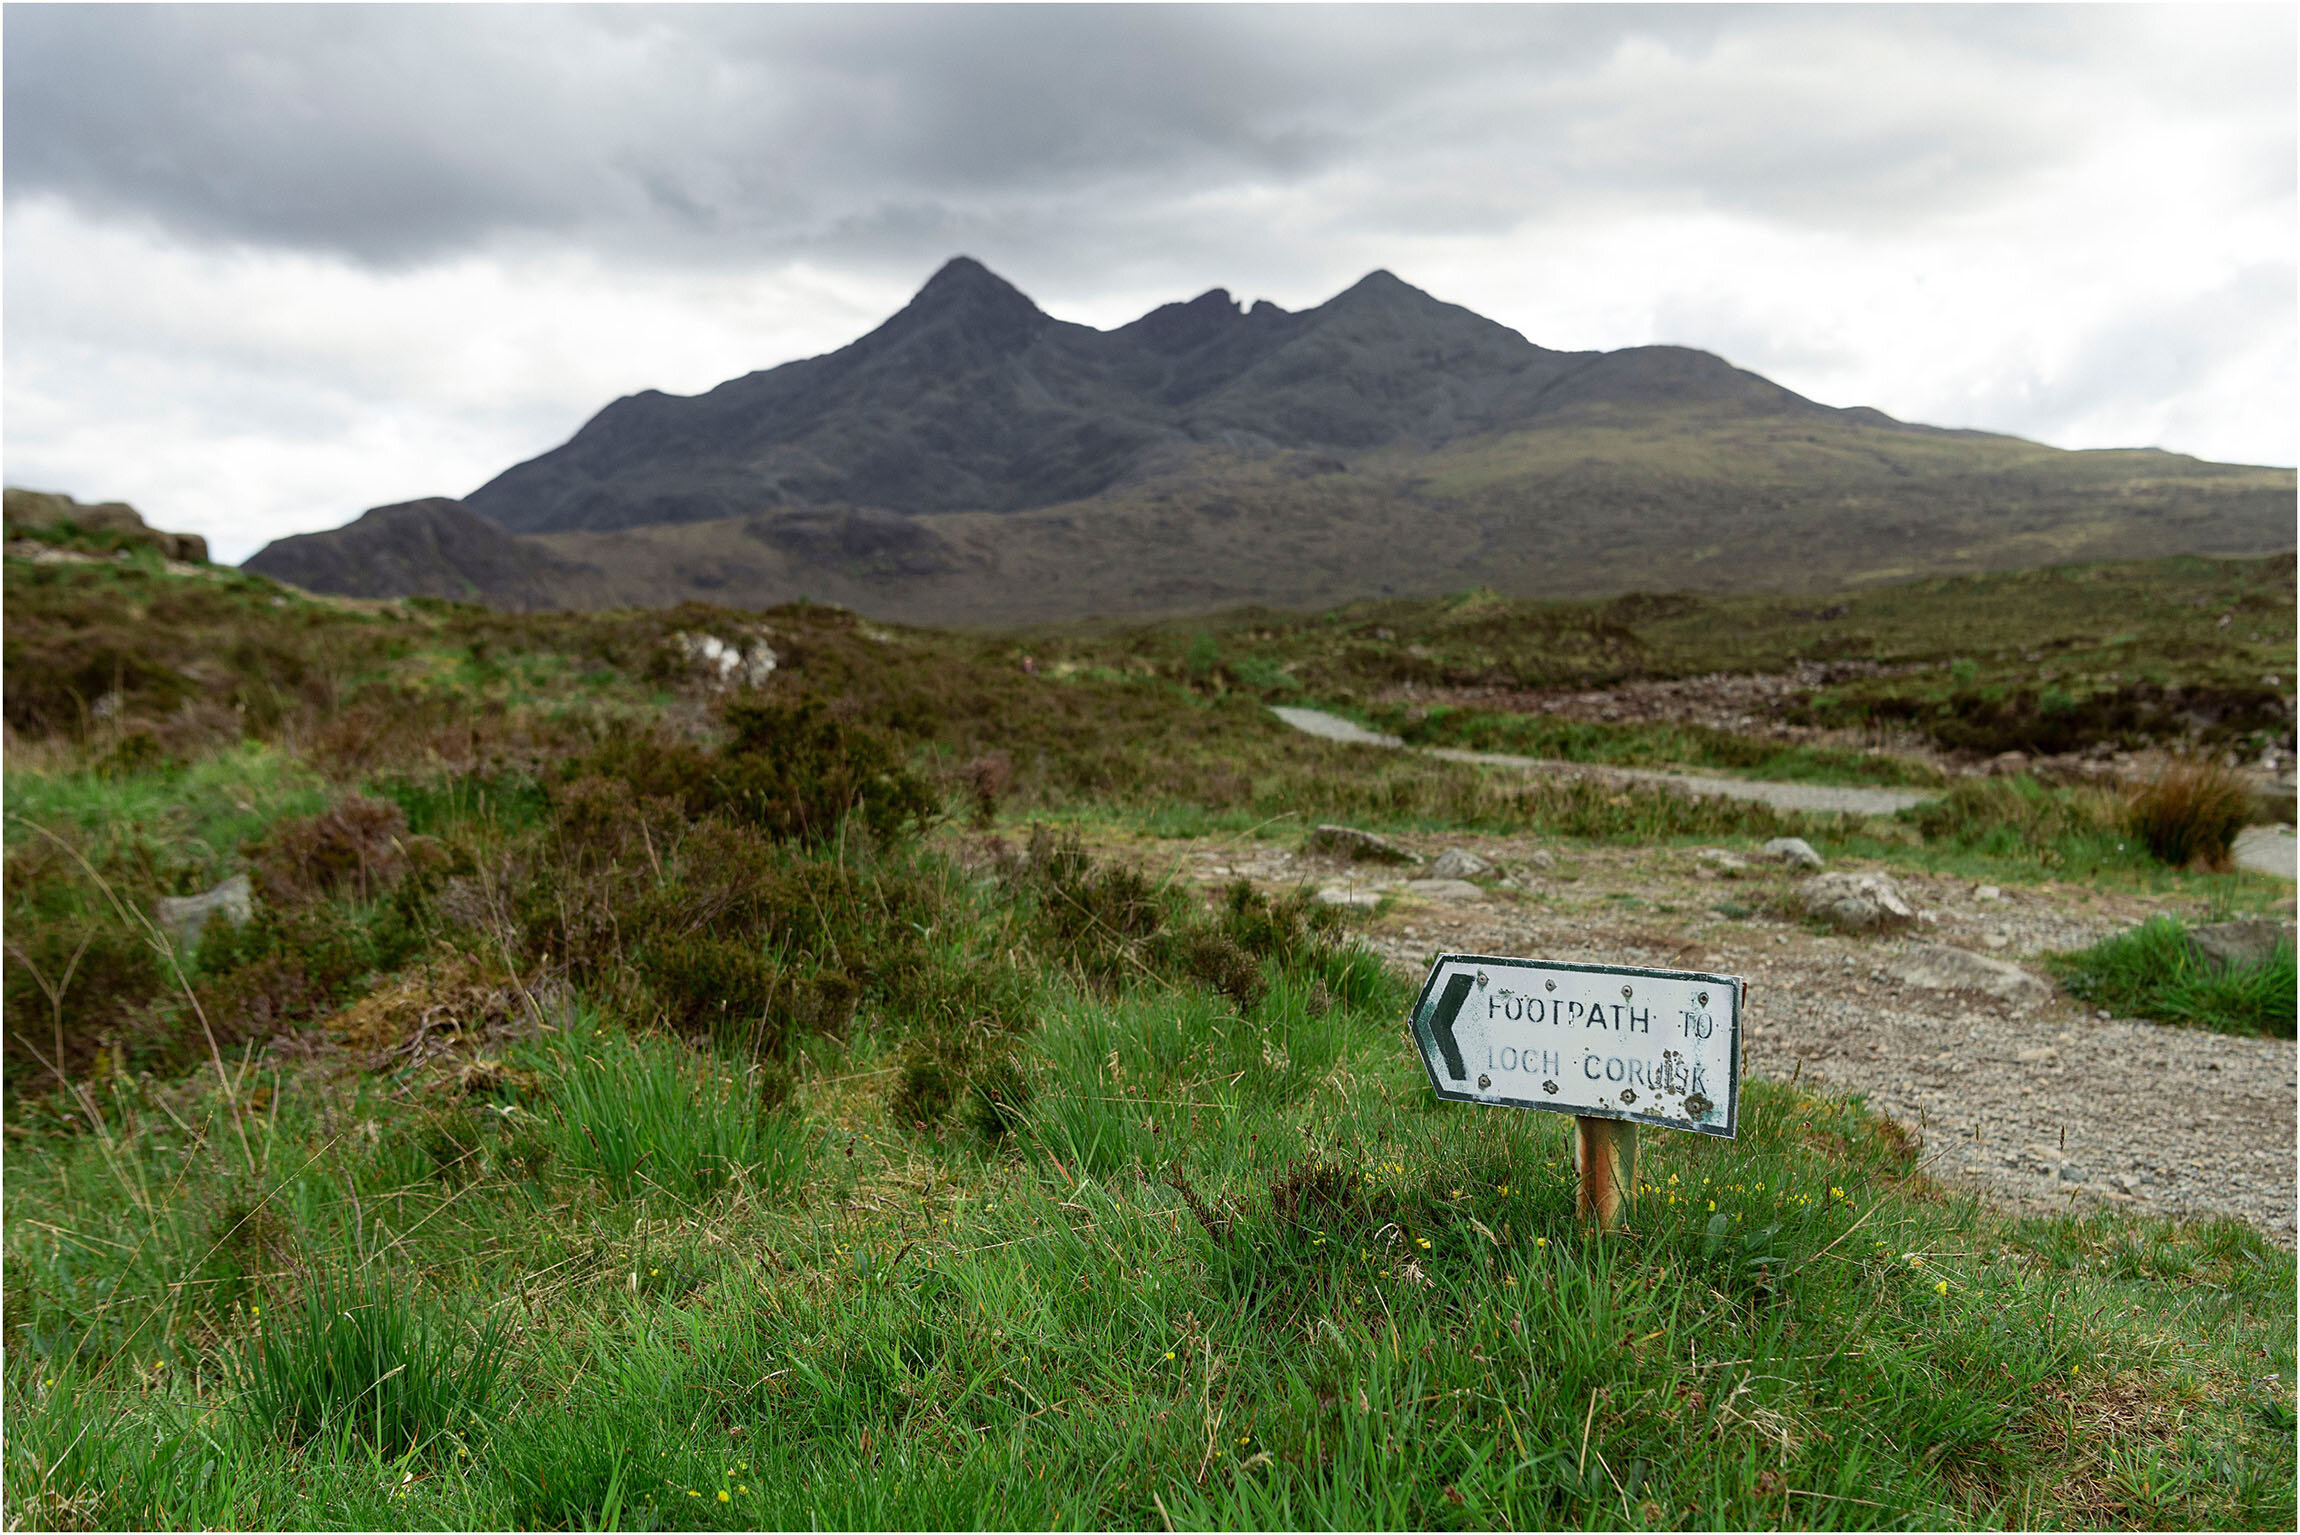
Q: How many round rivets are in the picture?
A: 8